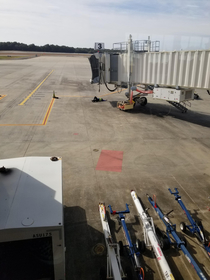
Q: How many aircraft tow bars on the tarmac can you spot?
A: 5